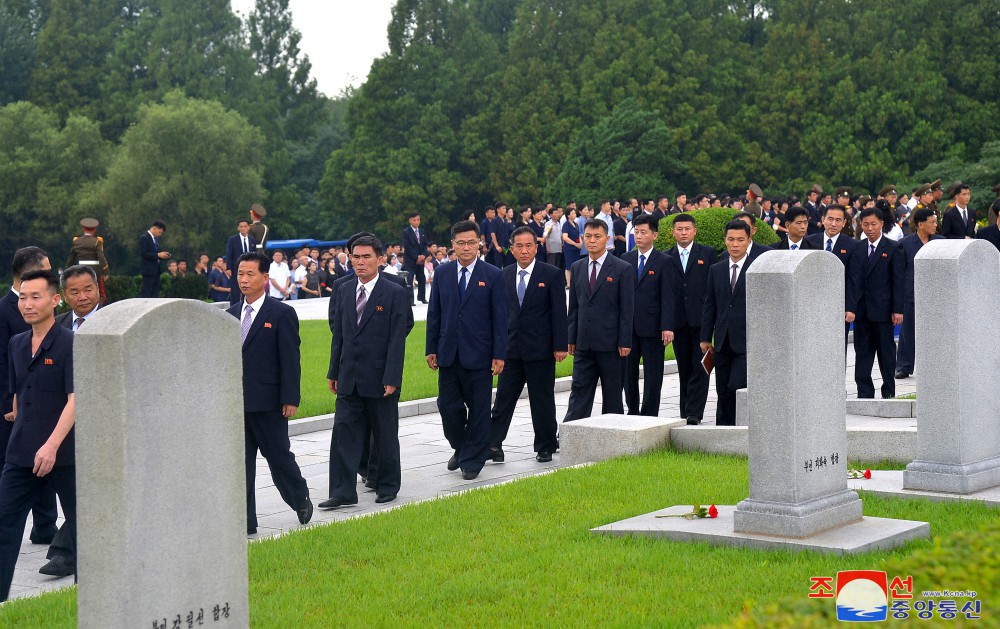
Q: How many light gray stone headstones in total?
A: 3